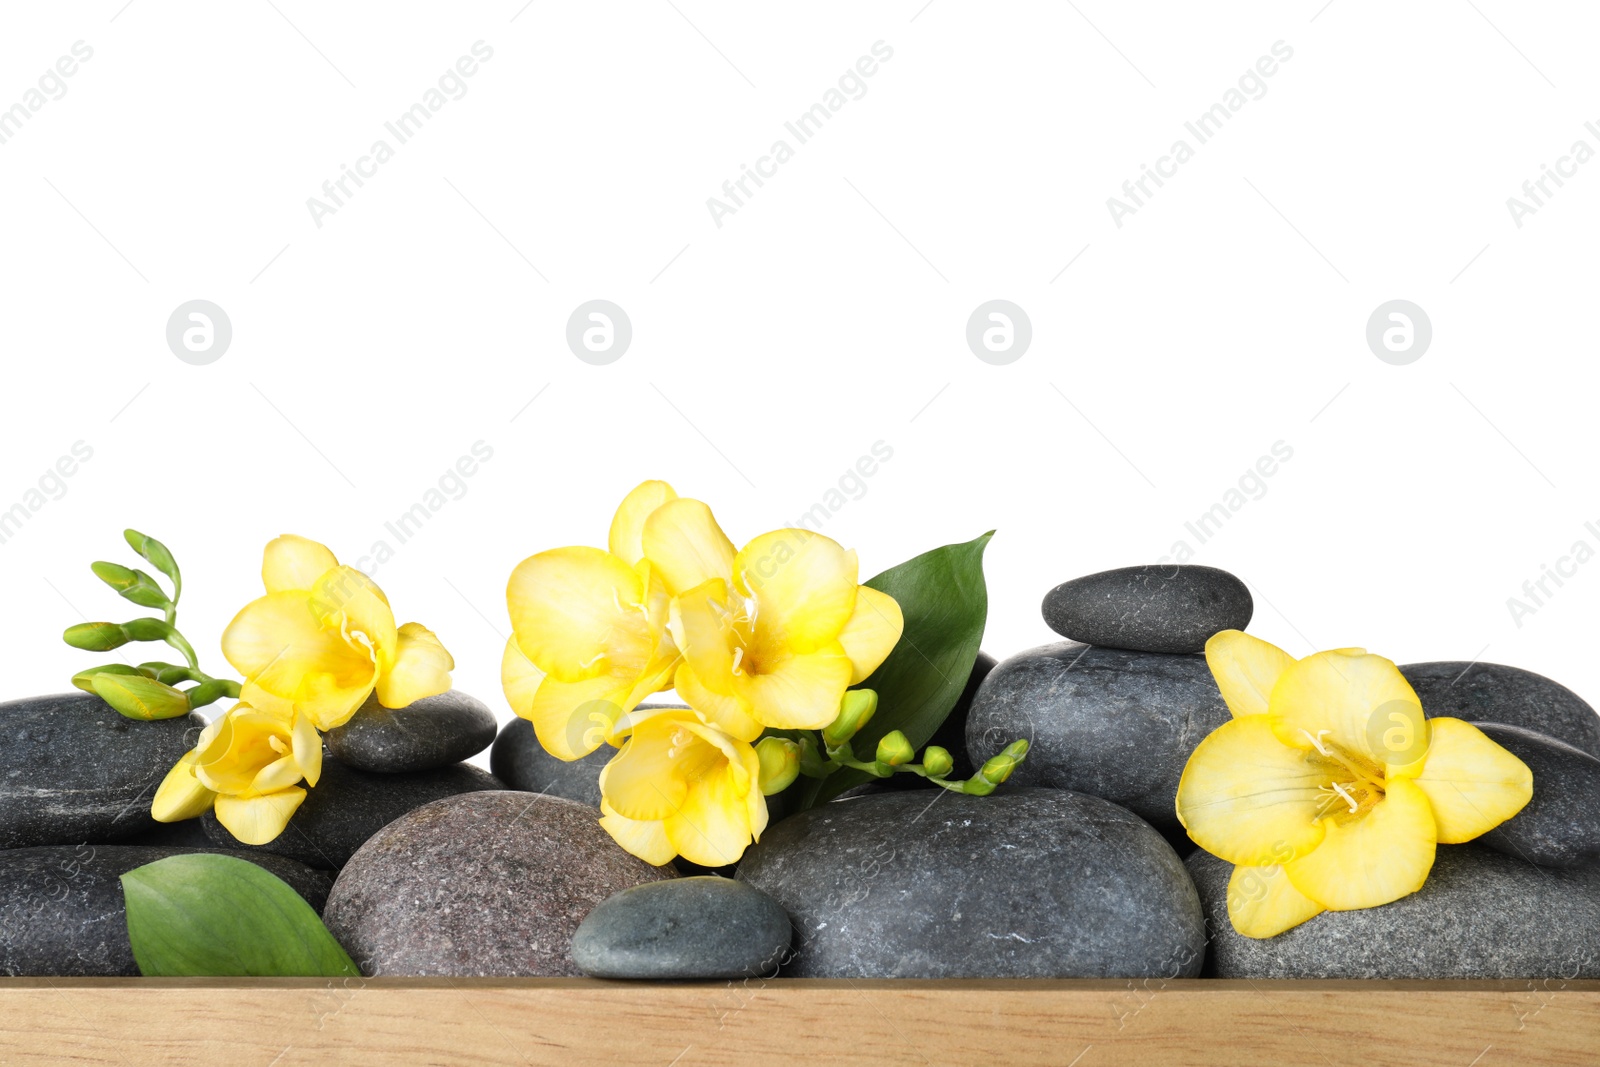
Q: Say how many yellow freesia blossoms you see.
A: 6